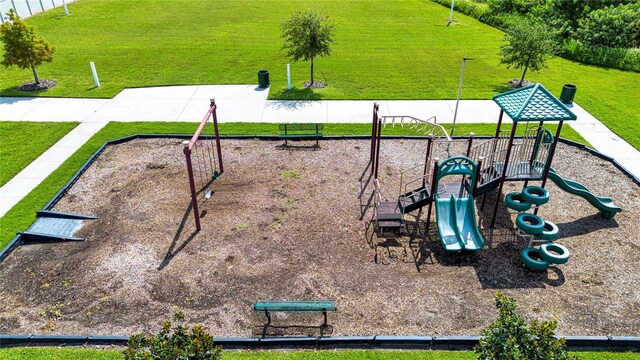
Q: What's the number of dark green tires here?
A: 6